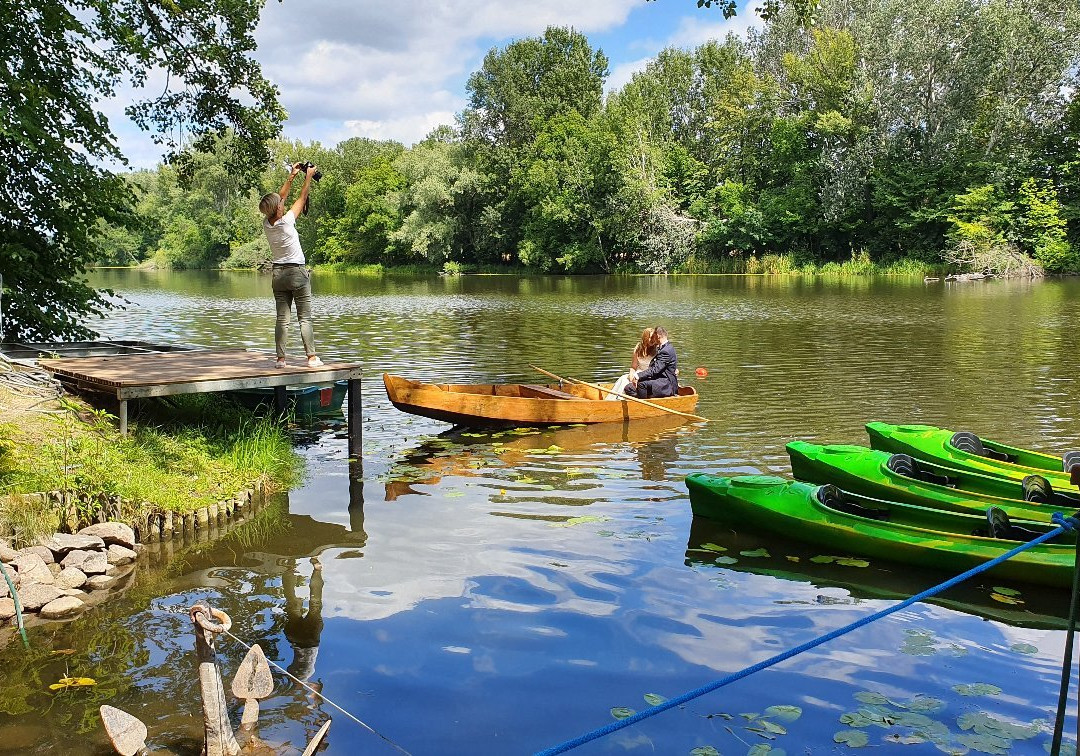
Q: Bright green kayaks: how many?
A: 3